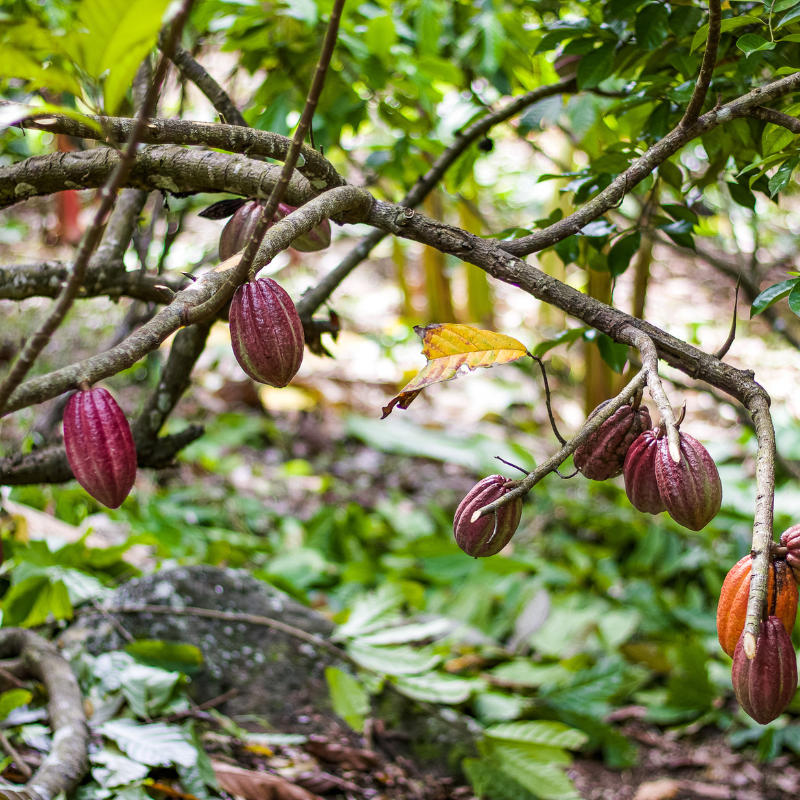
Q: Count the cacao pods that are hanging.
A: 11